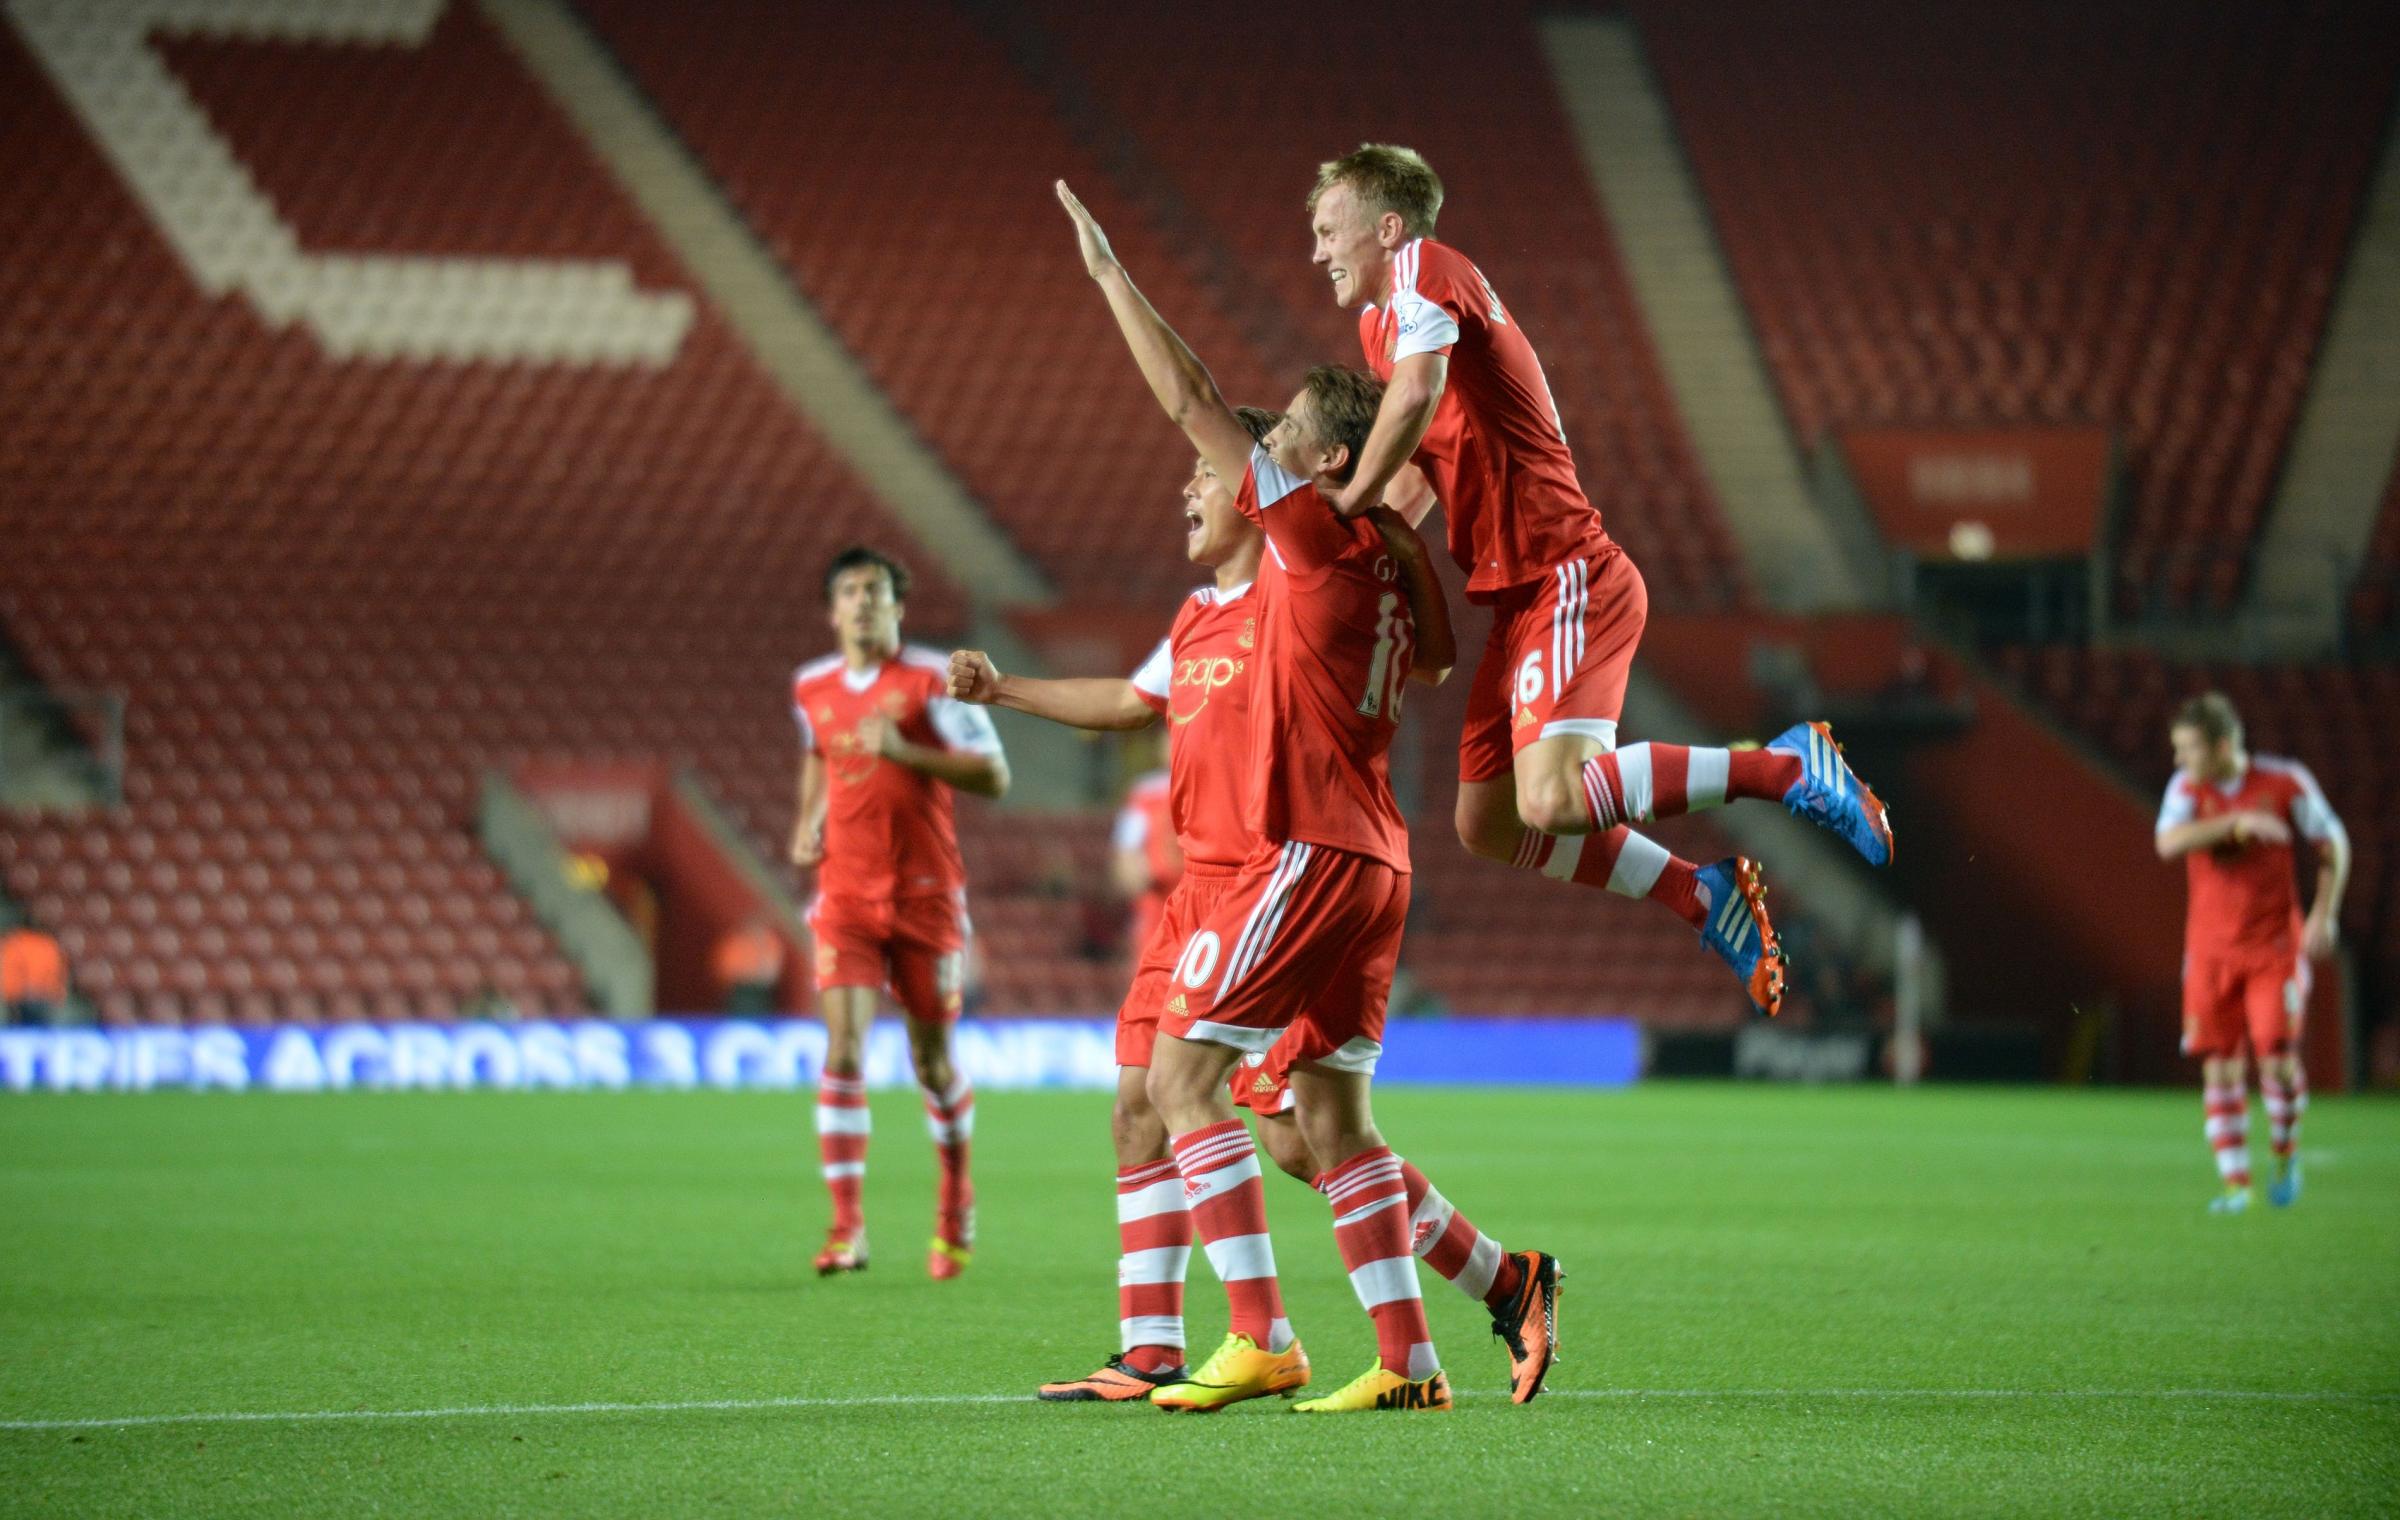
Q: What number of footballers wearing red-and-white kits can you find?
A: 6